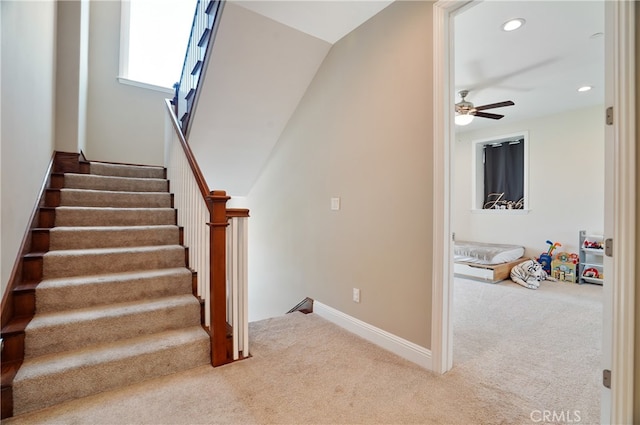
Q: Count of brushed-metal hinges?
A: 3